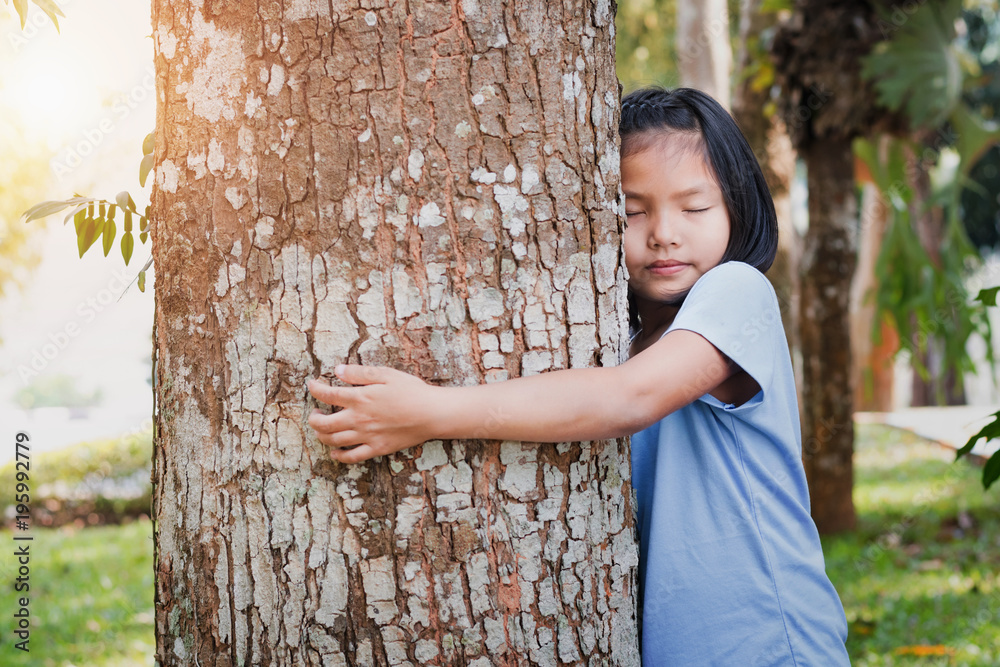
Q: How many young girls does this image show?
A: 1